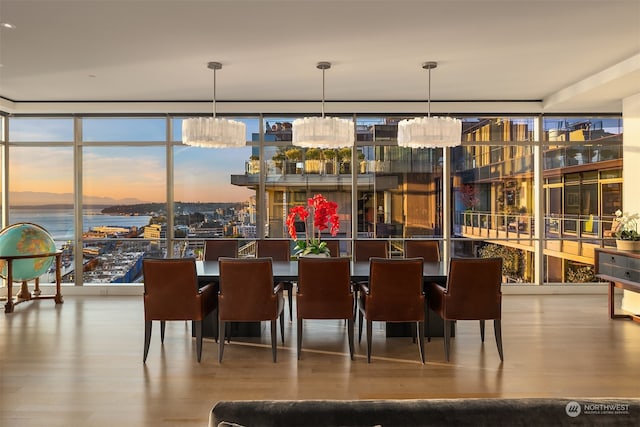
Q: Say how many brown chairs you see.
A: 10